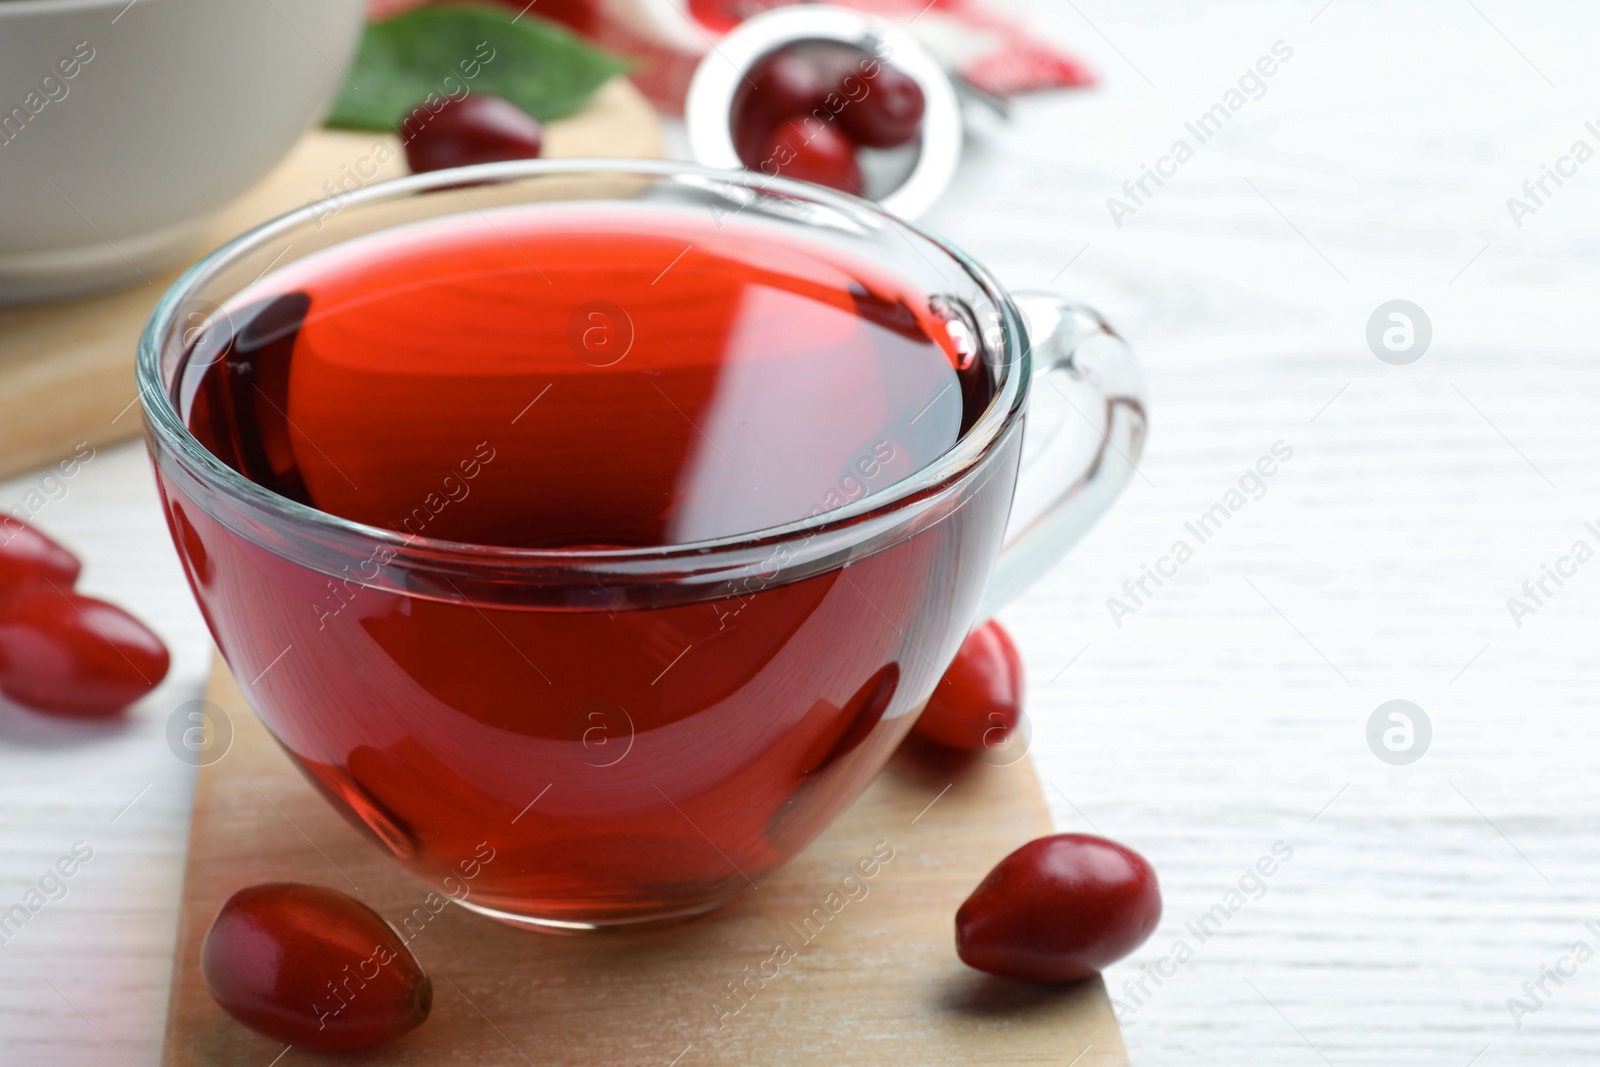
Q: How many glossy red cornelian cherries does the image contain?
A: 9